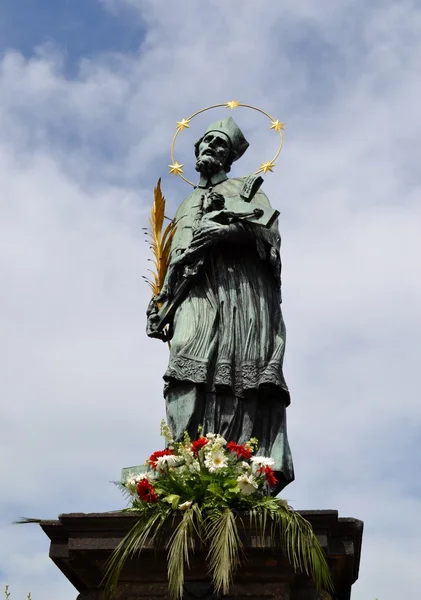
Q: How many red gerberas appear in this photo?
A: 5